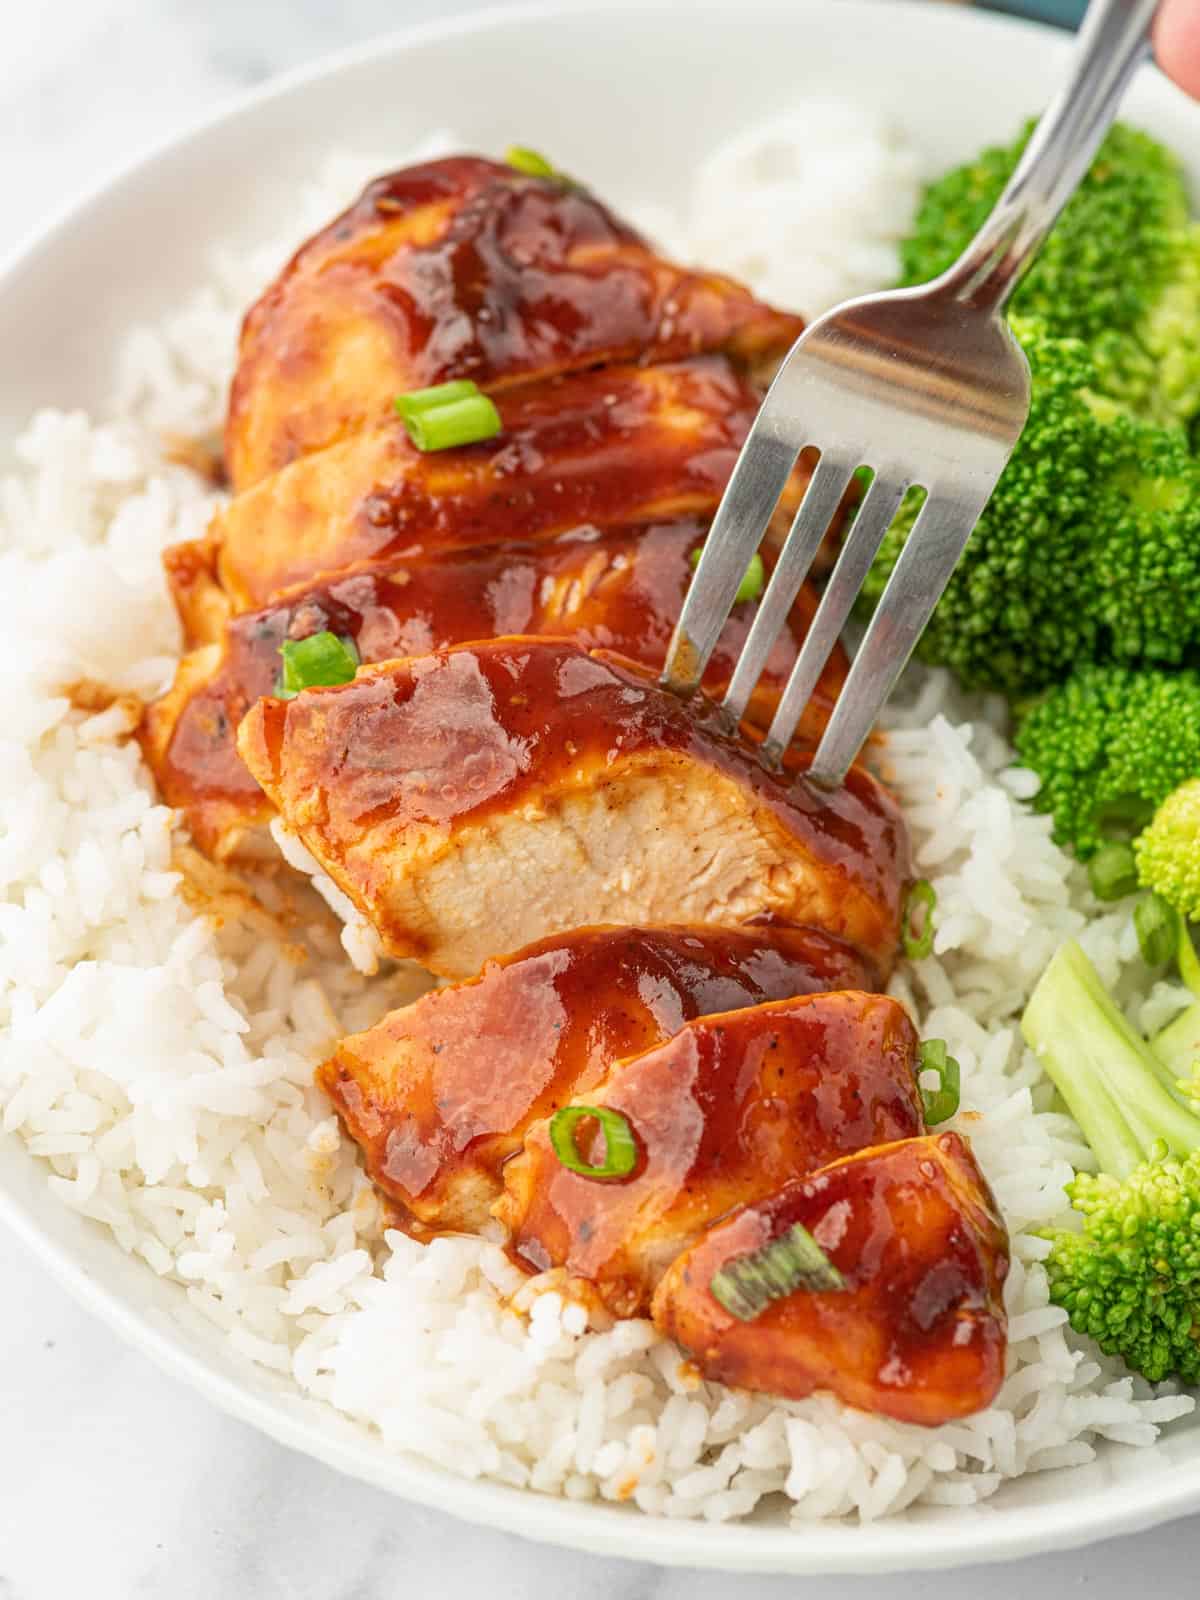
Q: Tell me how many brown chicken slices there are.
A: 7